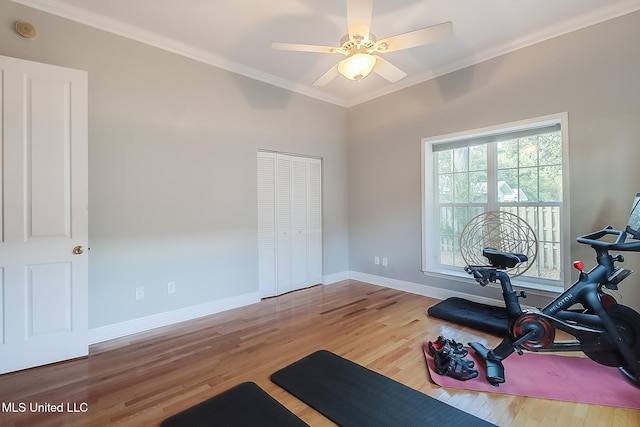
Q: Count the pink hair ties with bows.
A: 0